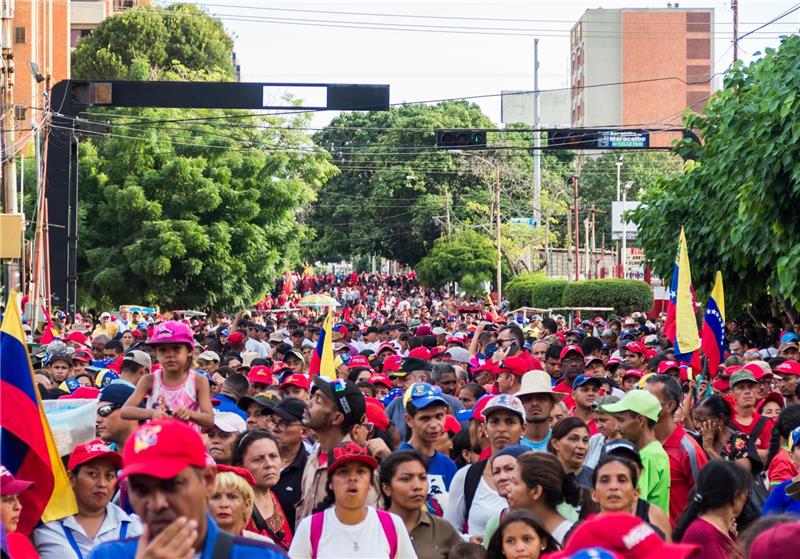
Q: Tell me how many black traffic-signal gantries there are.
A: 2